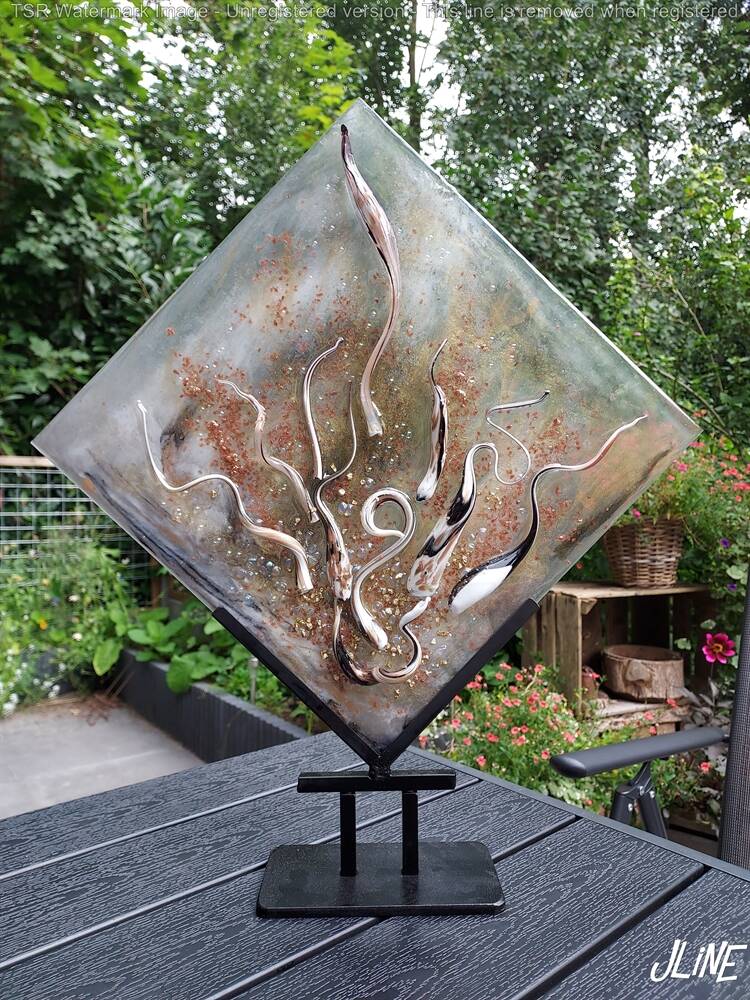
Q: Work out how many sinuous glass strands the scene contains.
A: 10